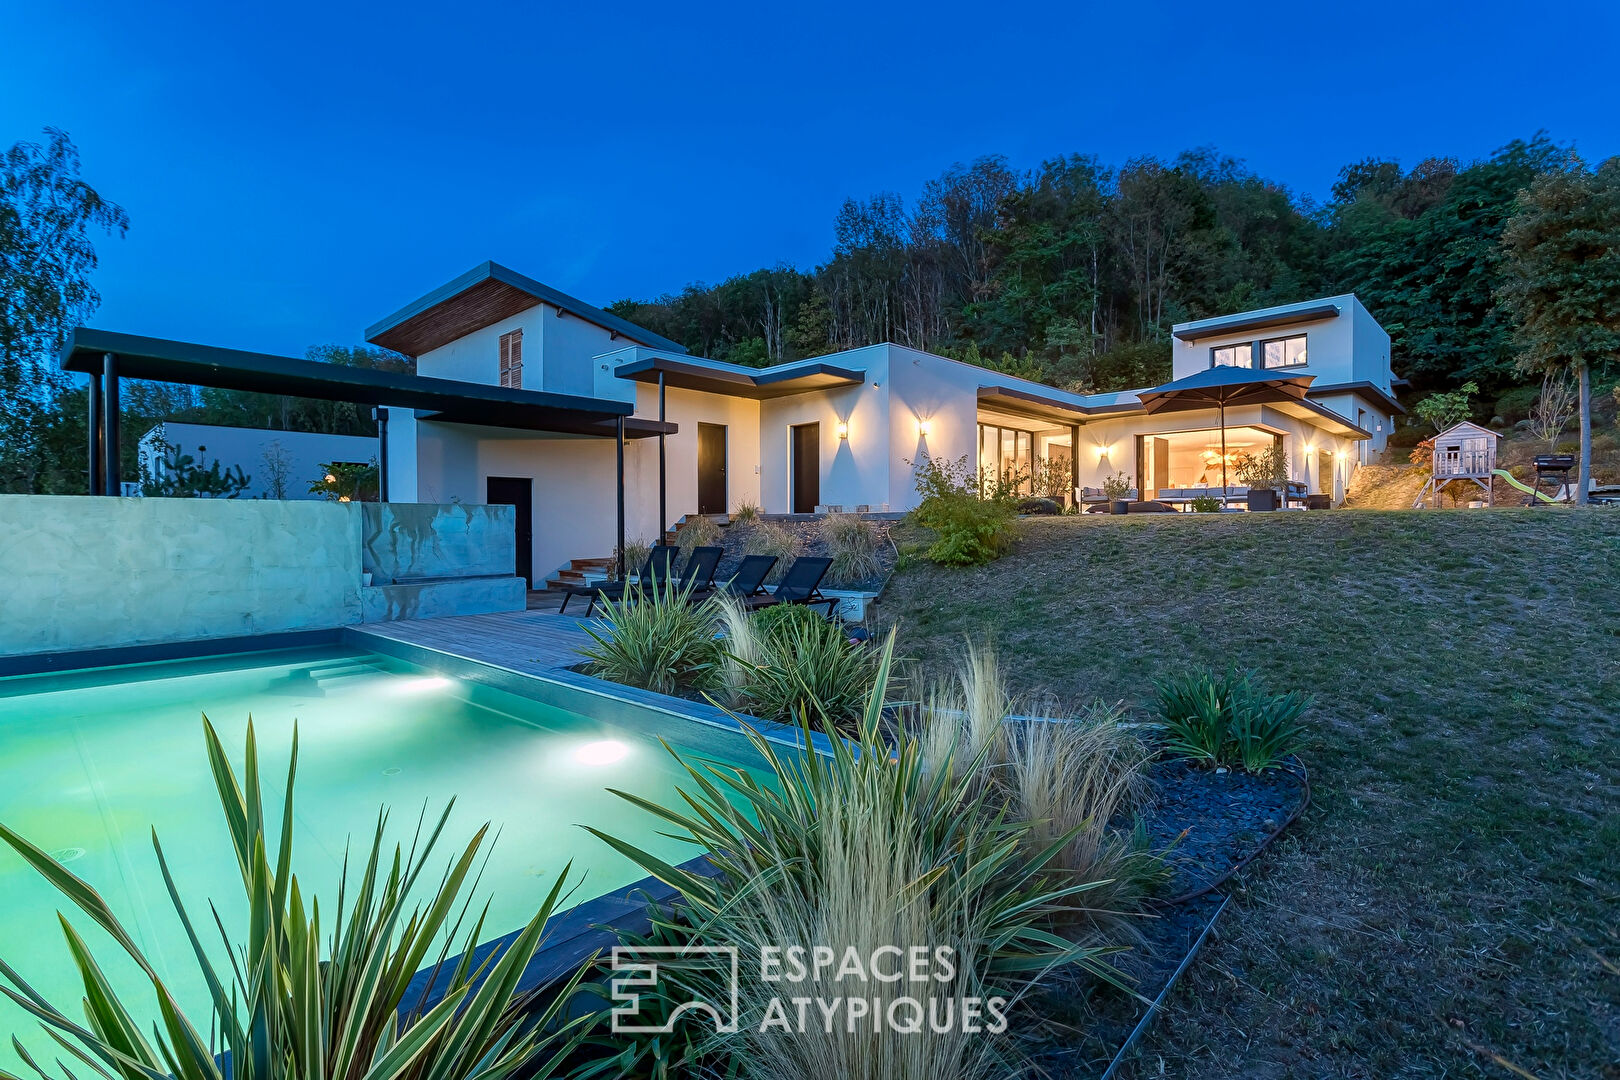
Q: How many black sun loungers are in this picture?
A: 4